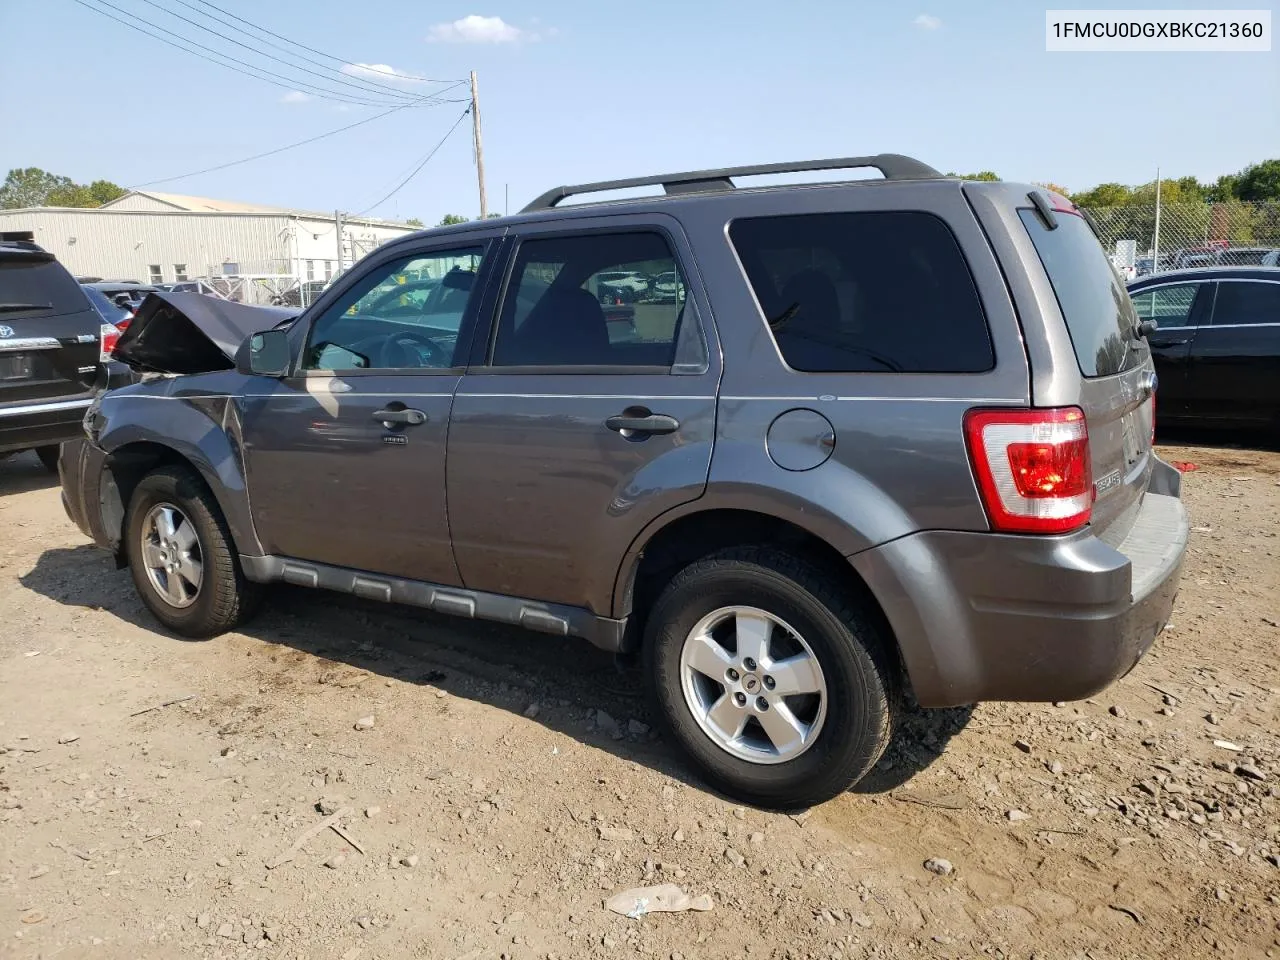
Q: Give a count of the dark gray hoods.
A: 1